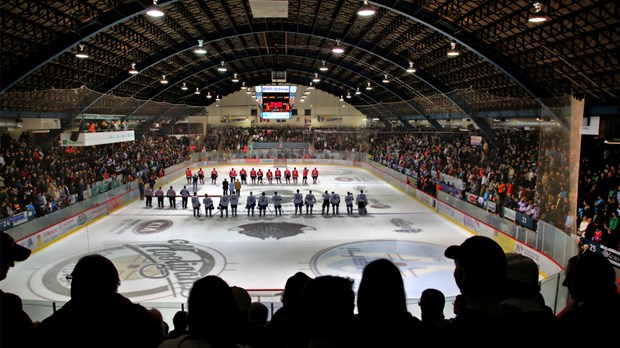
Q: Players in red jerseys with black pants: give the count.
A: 13